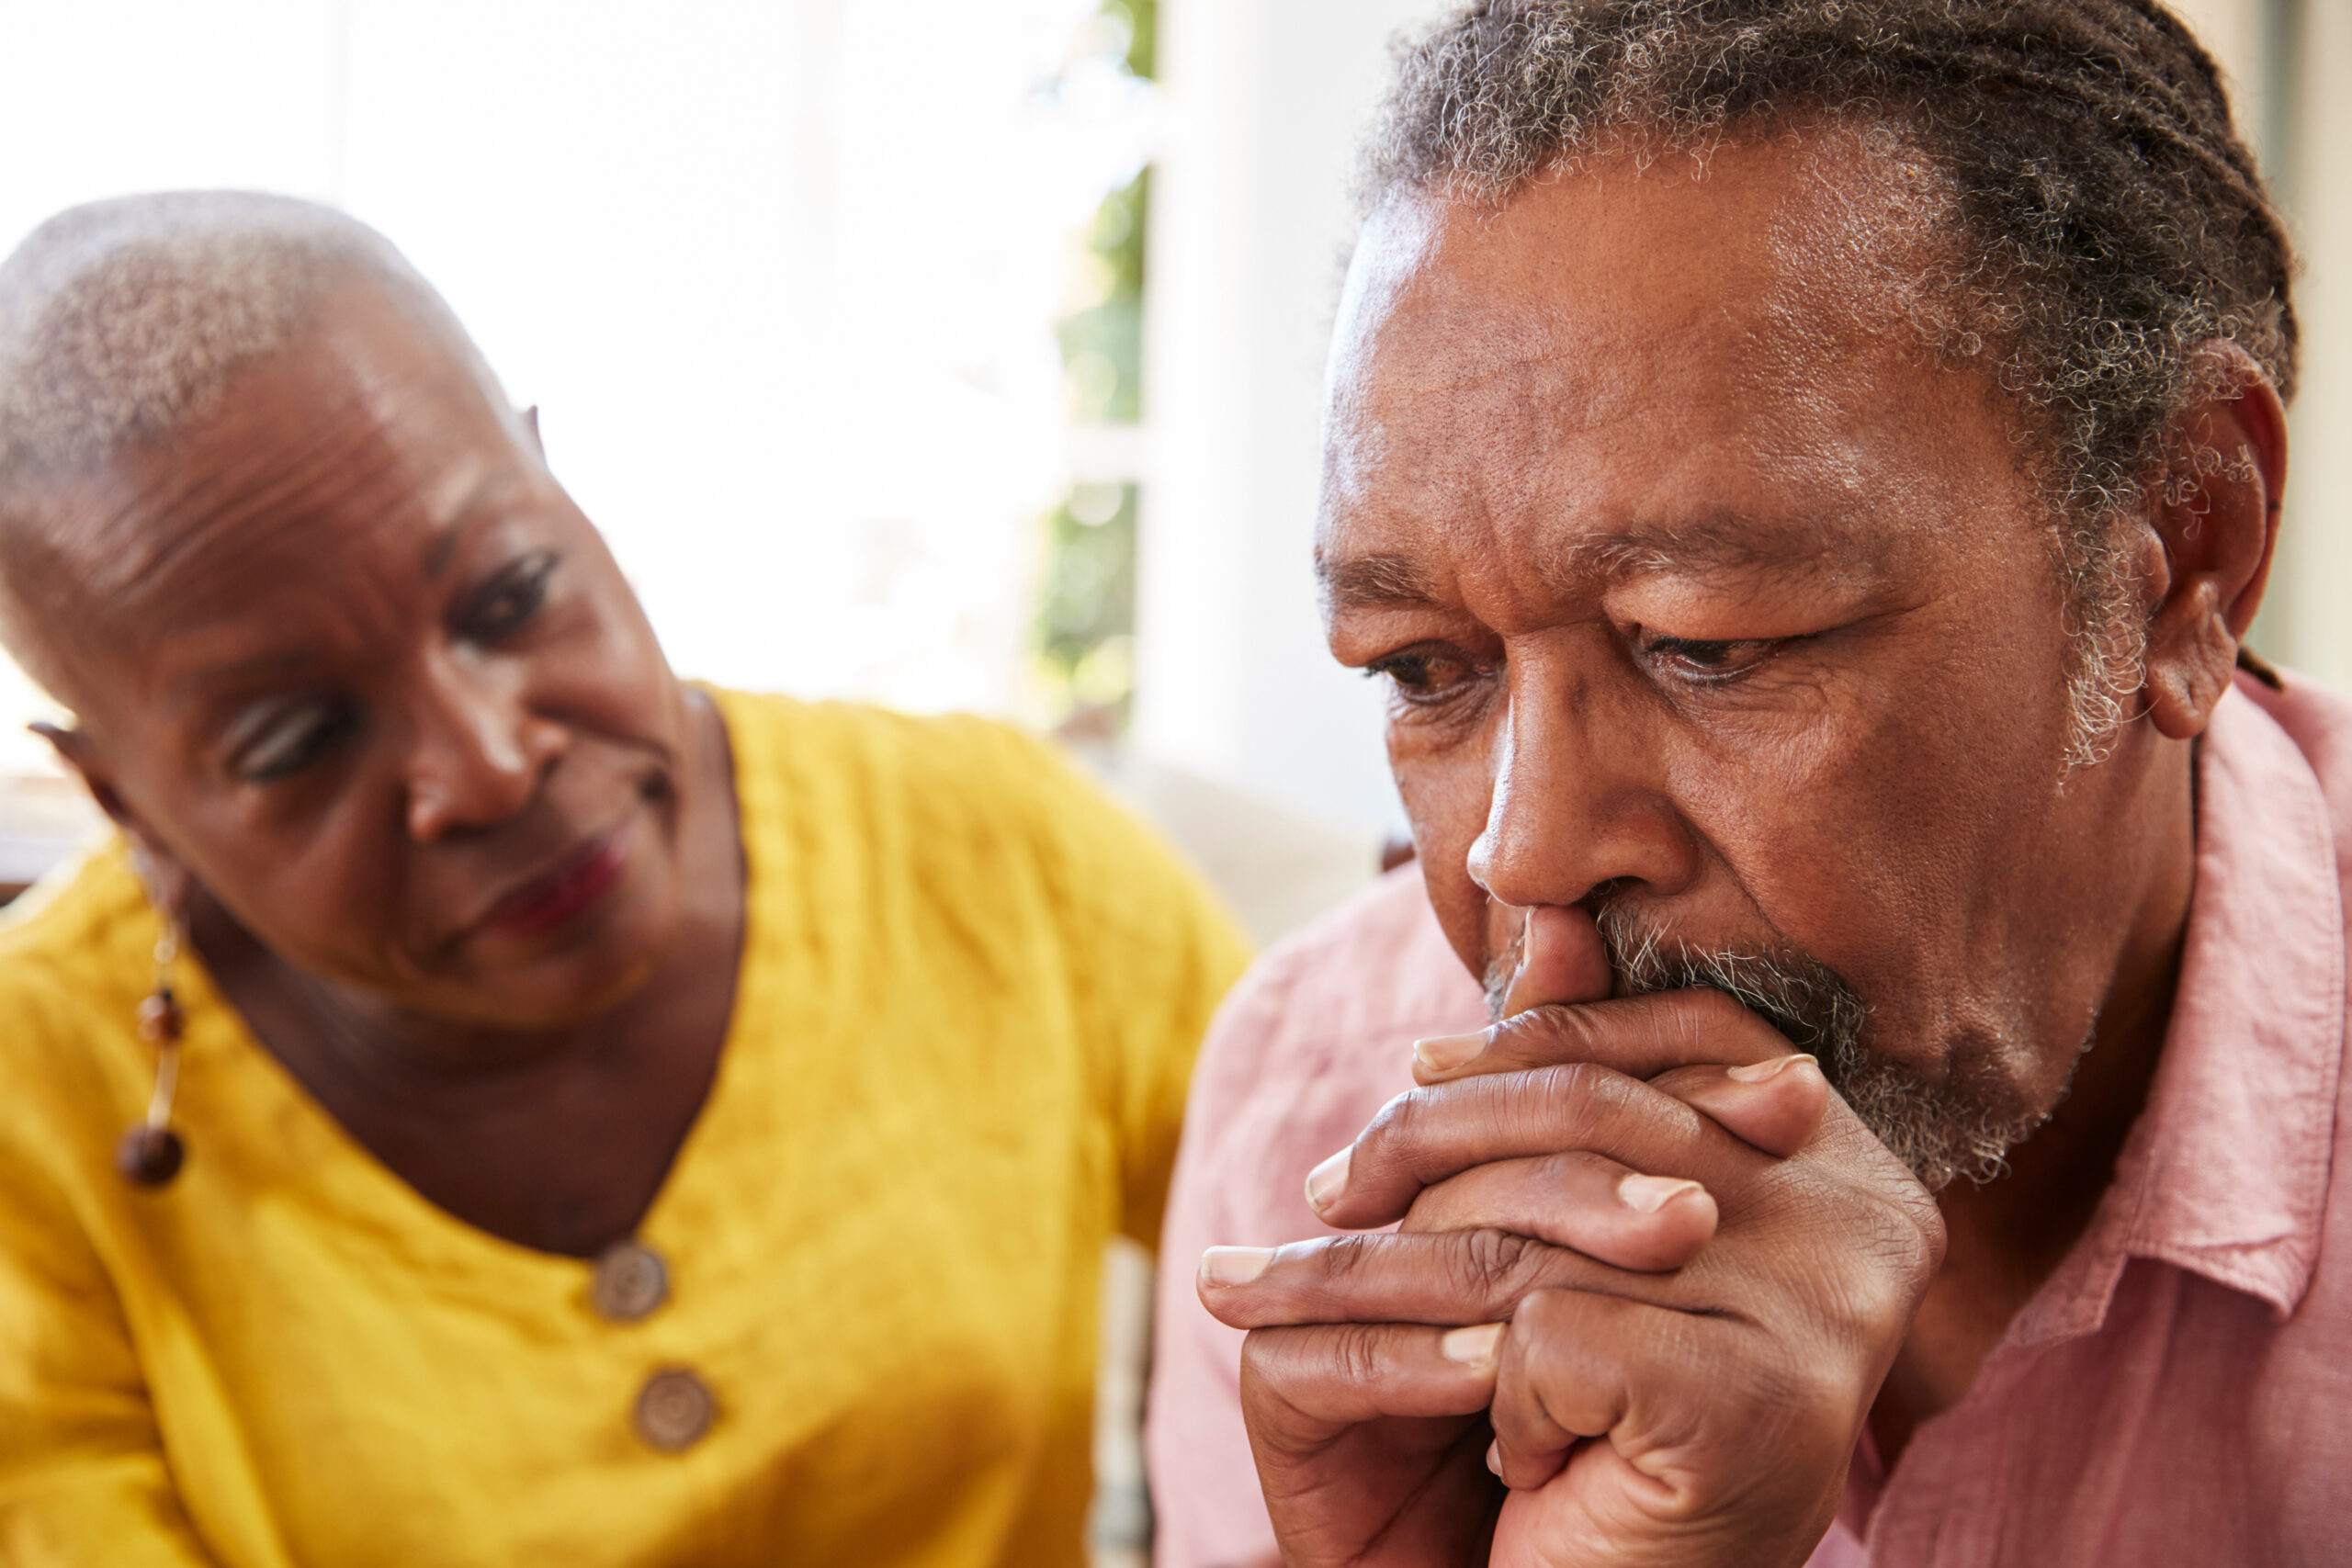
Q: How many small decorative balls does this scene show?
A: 2